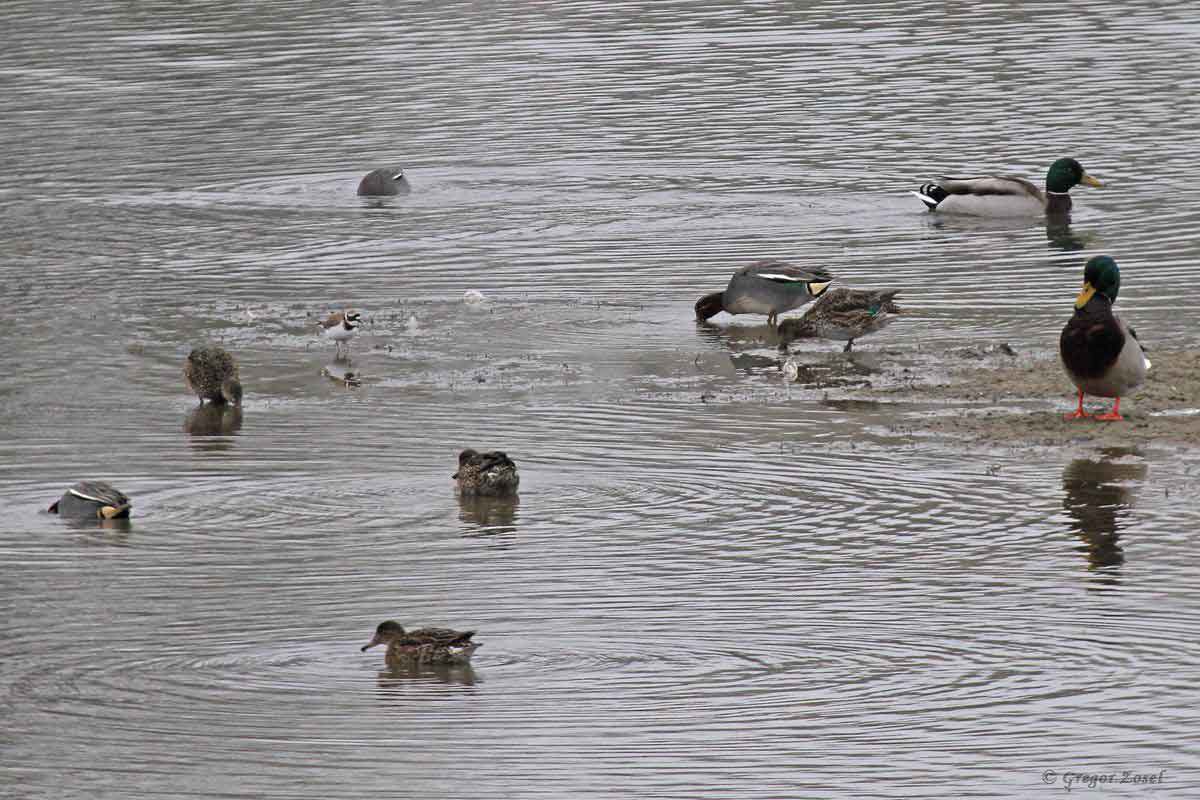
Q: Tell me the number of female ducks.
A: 4